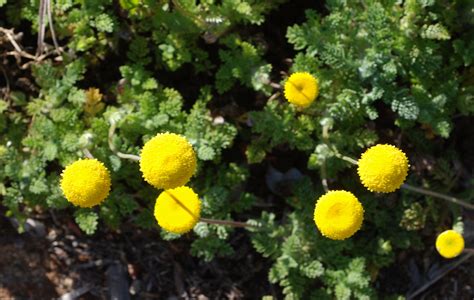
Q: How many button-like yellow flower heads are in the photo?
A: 7